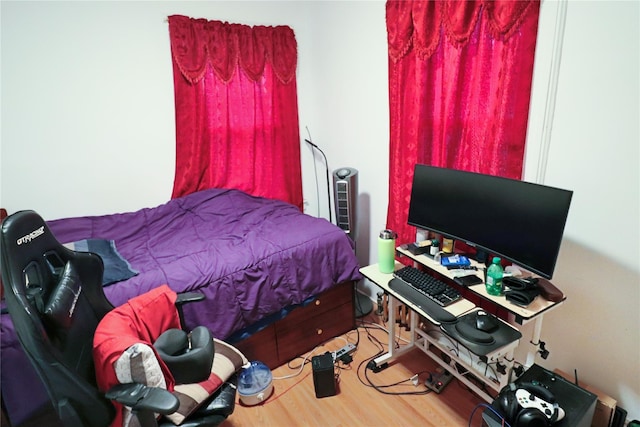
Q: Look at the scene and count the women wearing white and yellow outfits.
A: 0